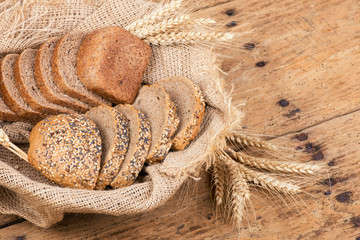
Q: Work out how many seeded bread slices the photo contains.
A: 4